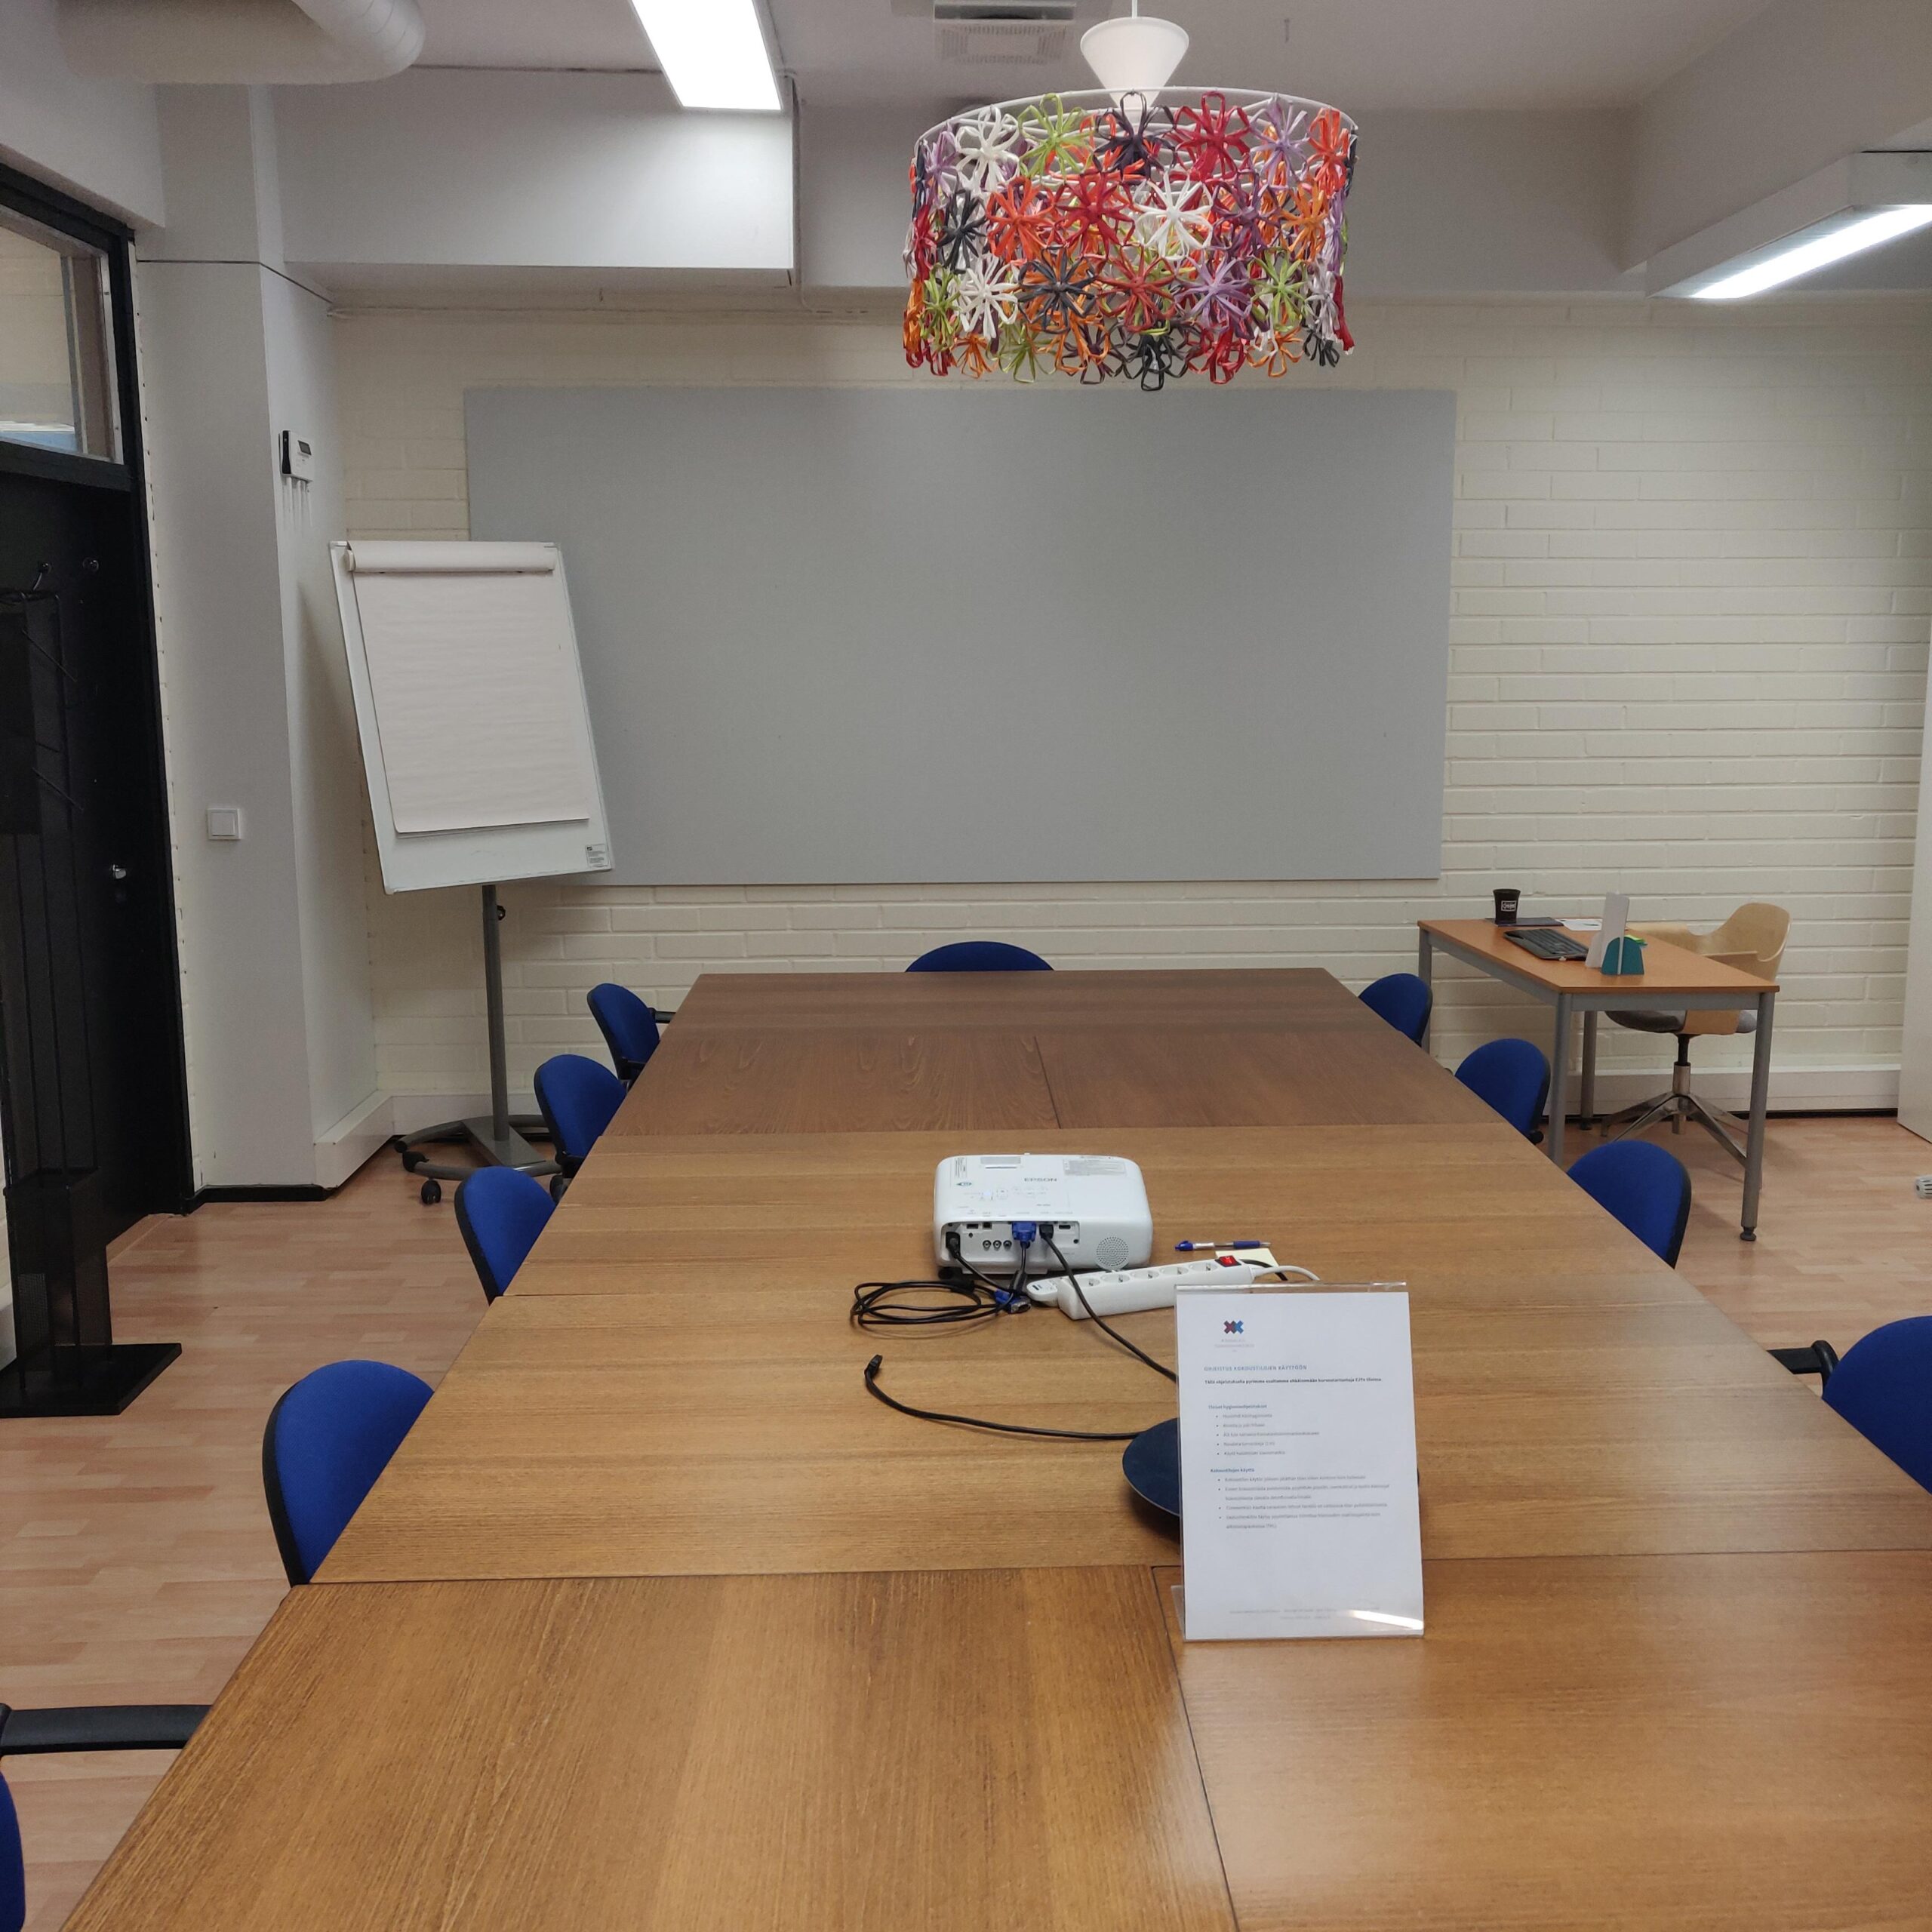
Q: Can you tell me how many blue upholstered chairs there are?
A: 10